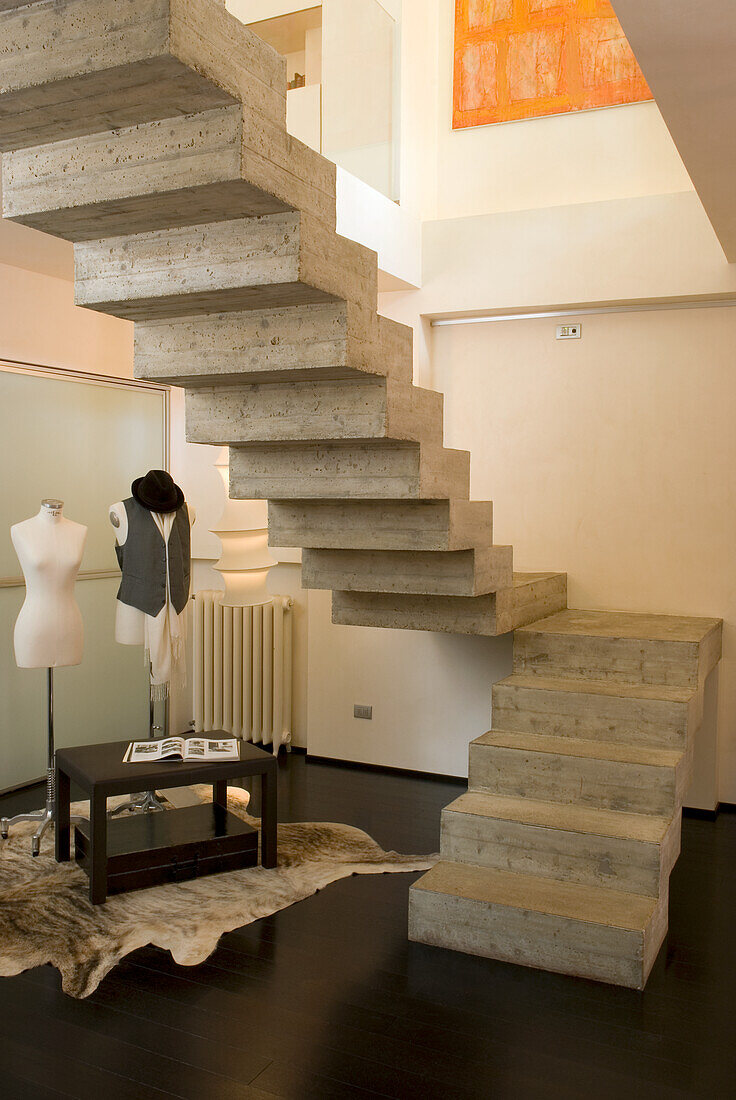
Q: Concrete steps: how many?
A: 14